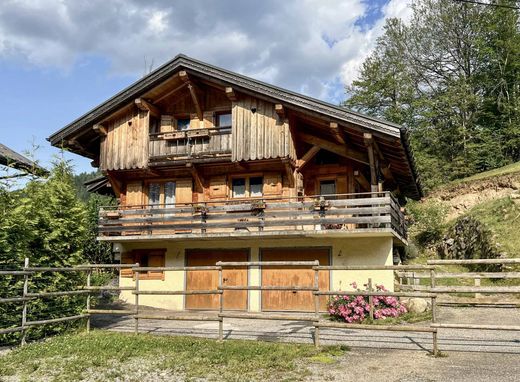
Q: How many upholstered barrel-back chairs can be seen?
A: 0